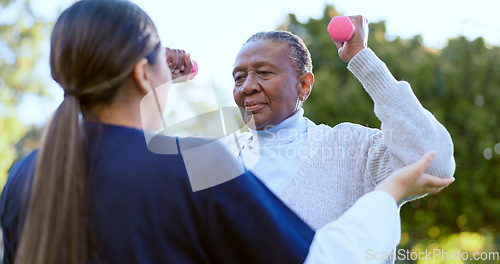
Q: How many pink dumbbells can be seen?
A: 2